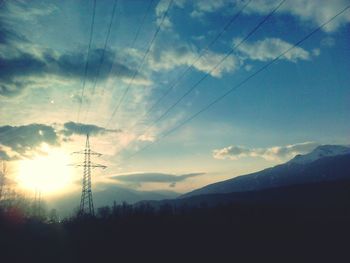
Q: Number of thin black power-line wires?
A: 7